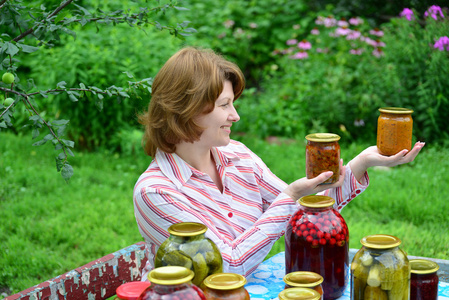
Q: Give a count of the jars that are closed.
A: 11